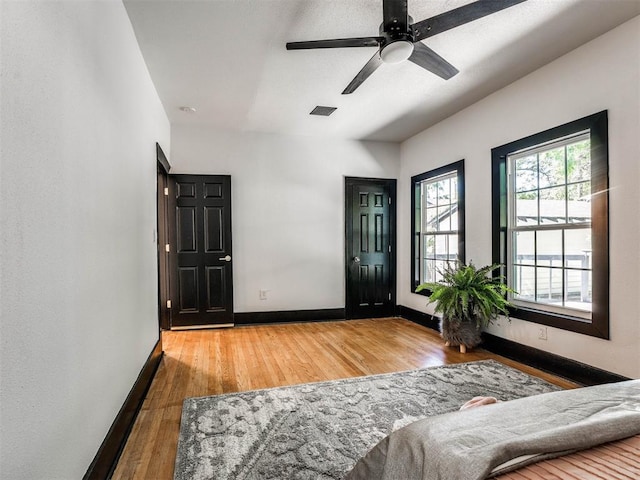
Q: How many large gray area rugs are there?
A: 1